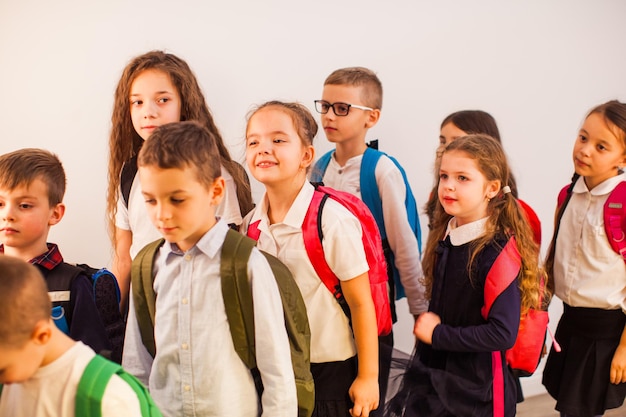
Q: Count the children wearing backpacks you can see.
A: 9